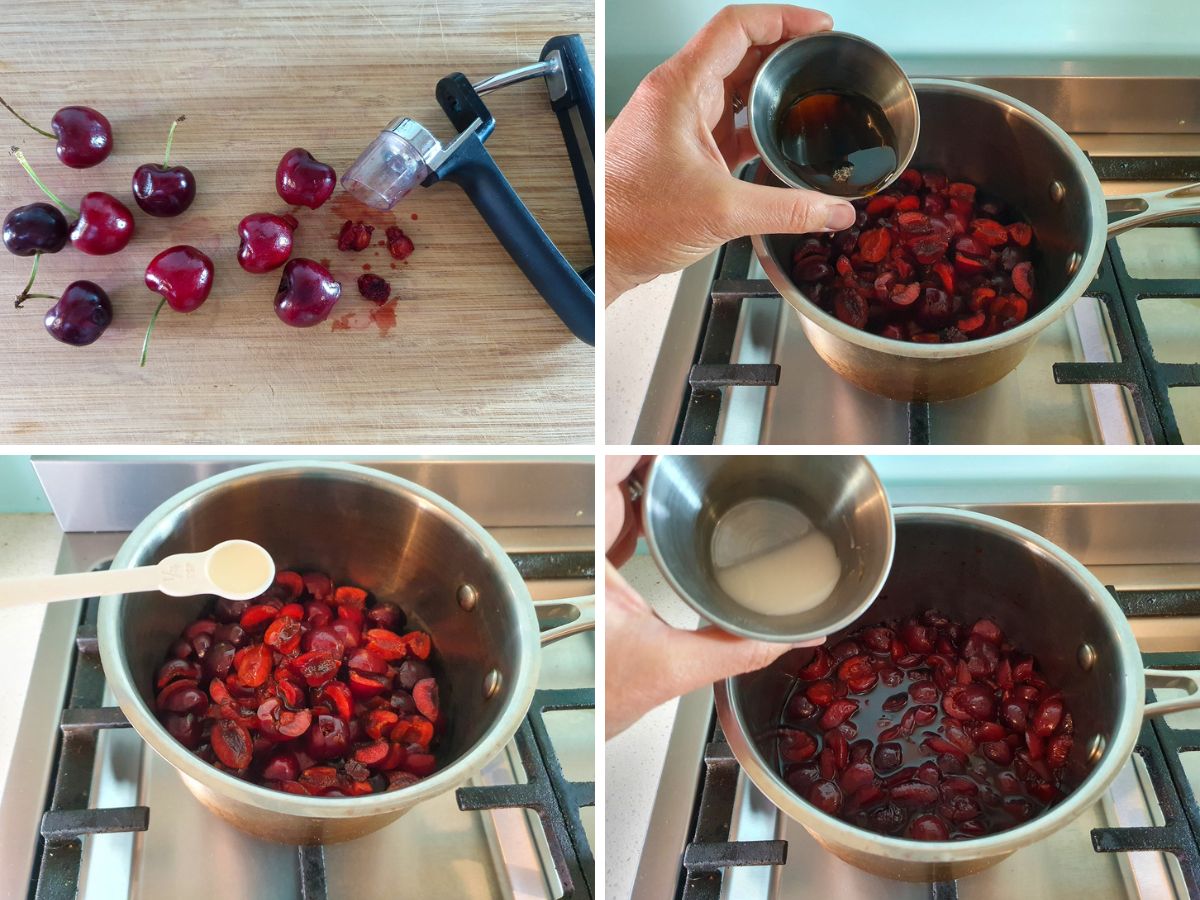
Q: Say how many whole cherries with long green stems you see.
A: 6